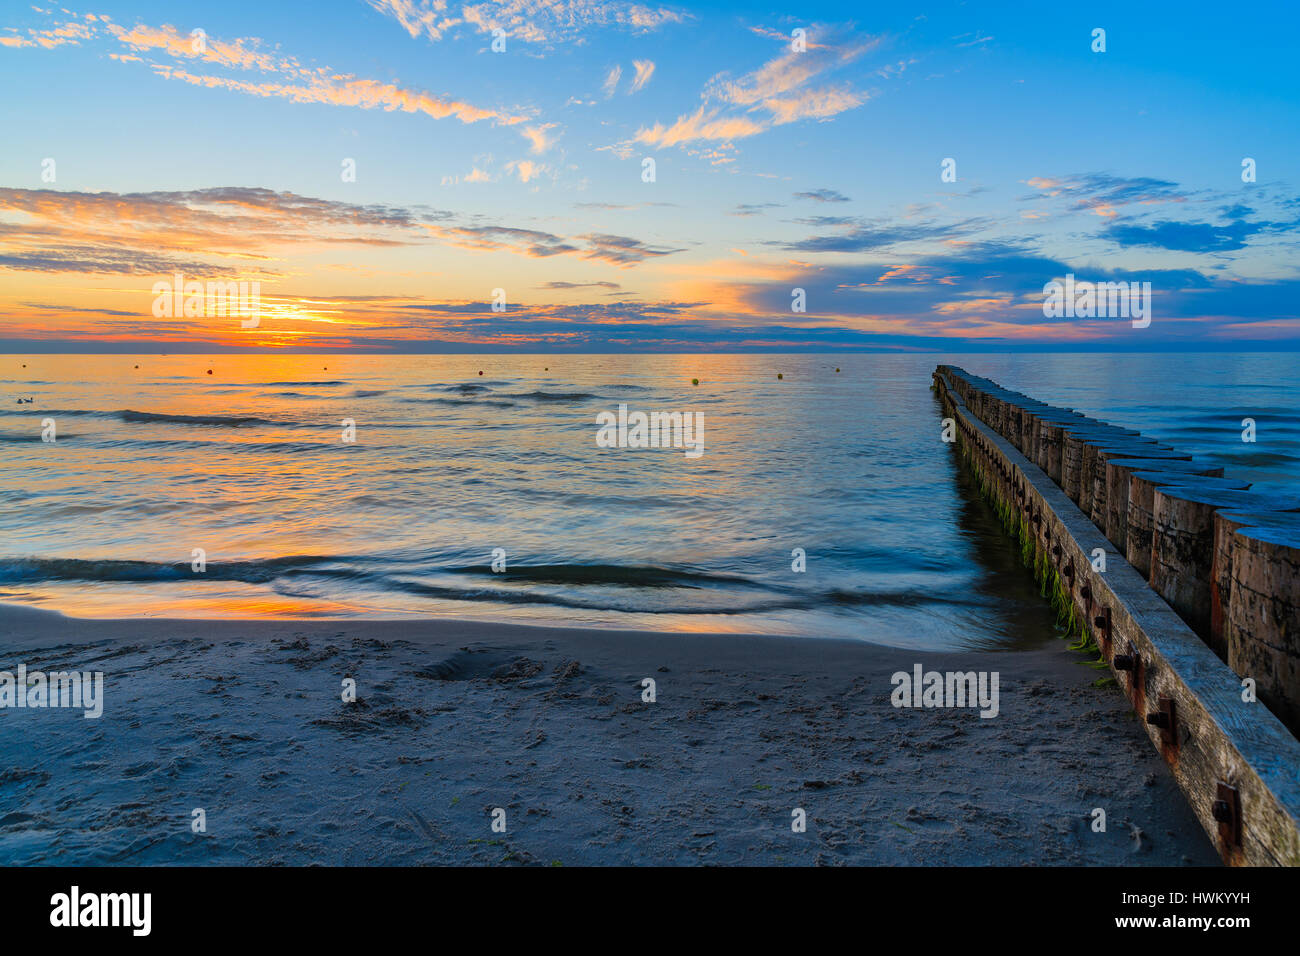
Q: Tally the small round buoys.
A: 9